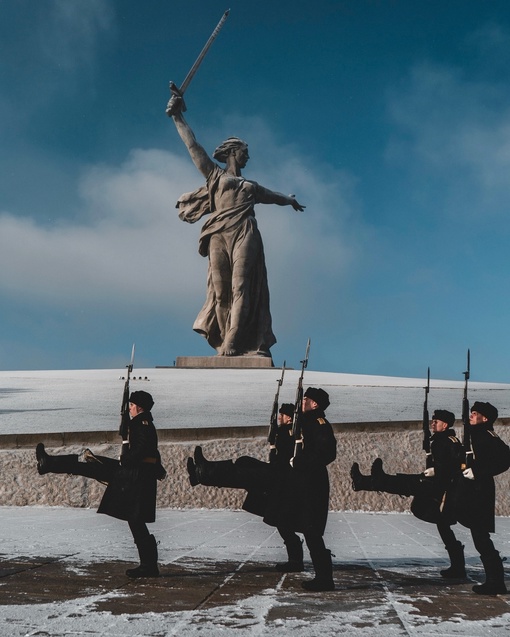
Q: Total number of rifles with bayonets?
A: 5